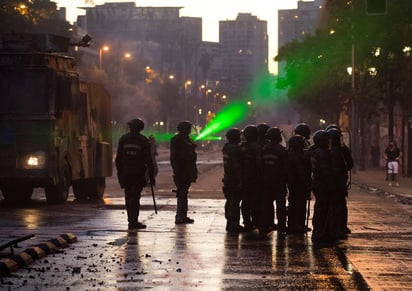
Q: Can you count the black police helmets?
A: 11